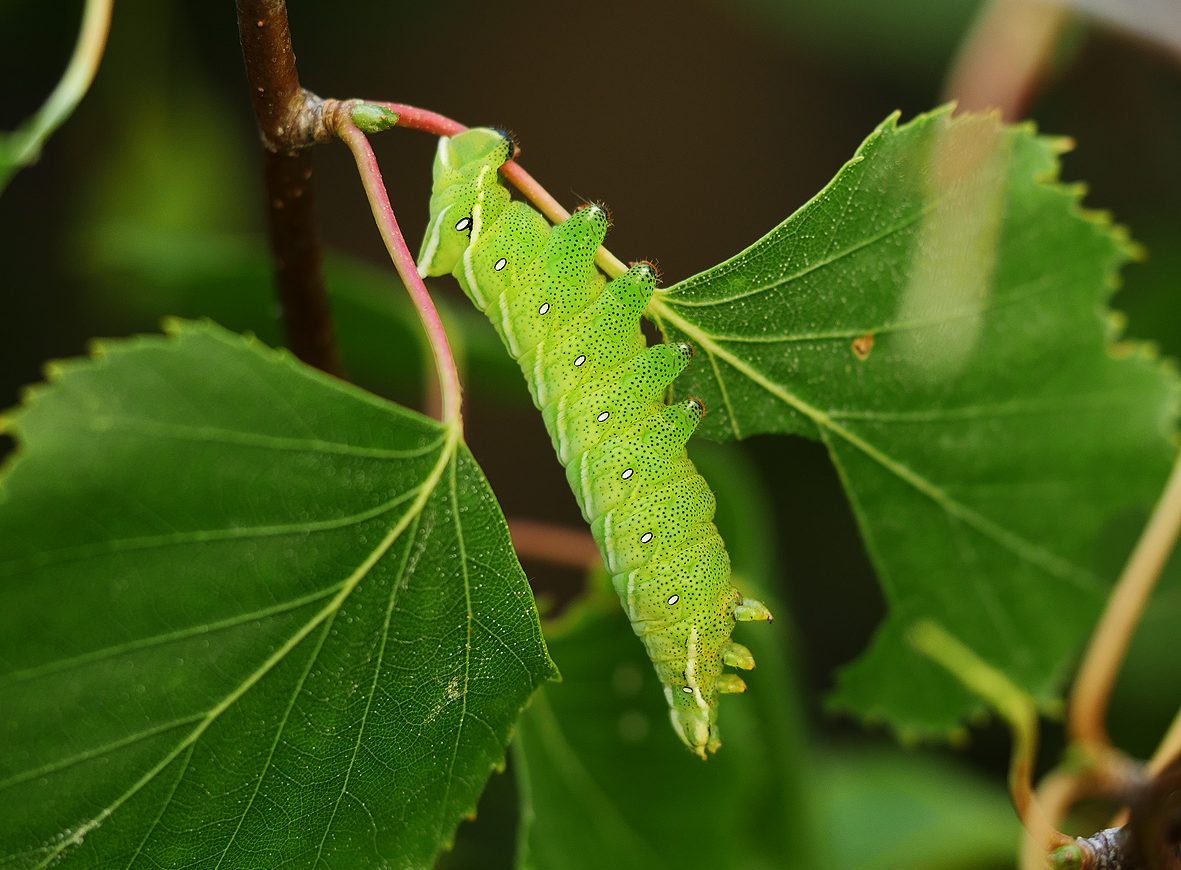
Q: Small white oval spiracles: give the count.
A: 9